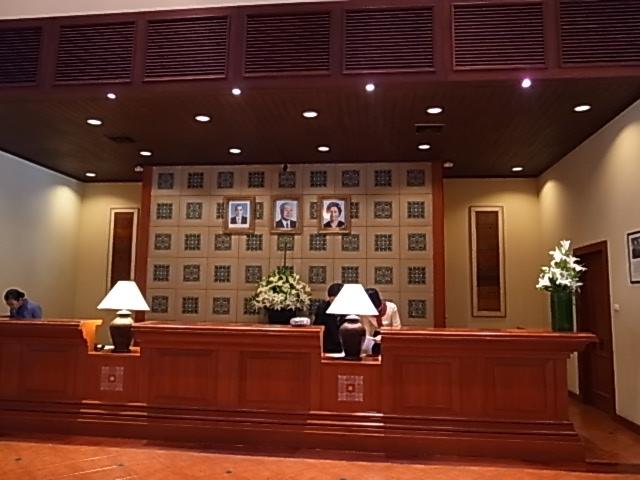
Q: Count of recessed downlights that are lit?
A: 15